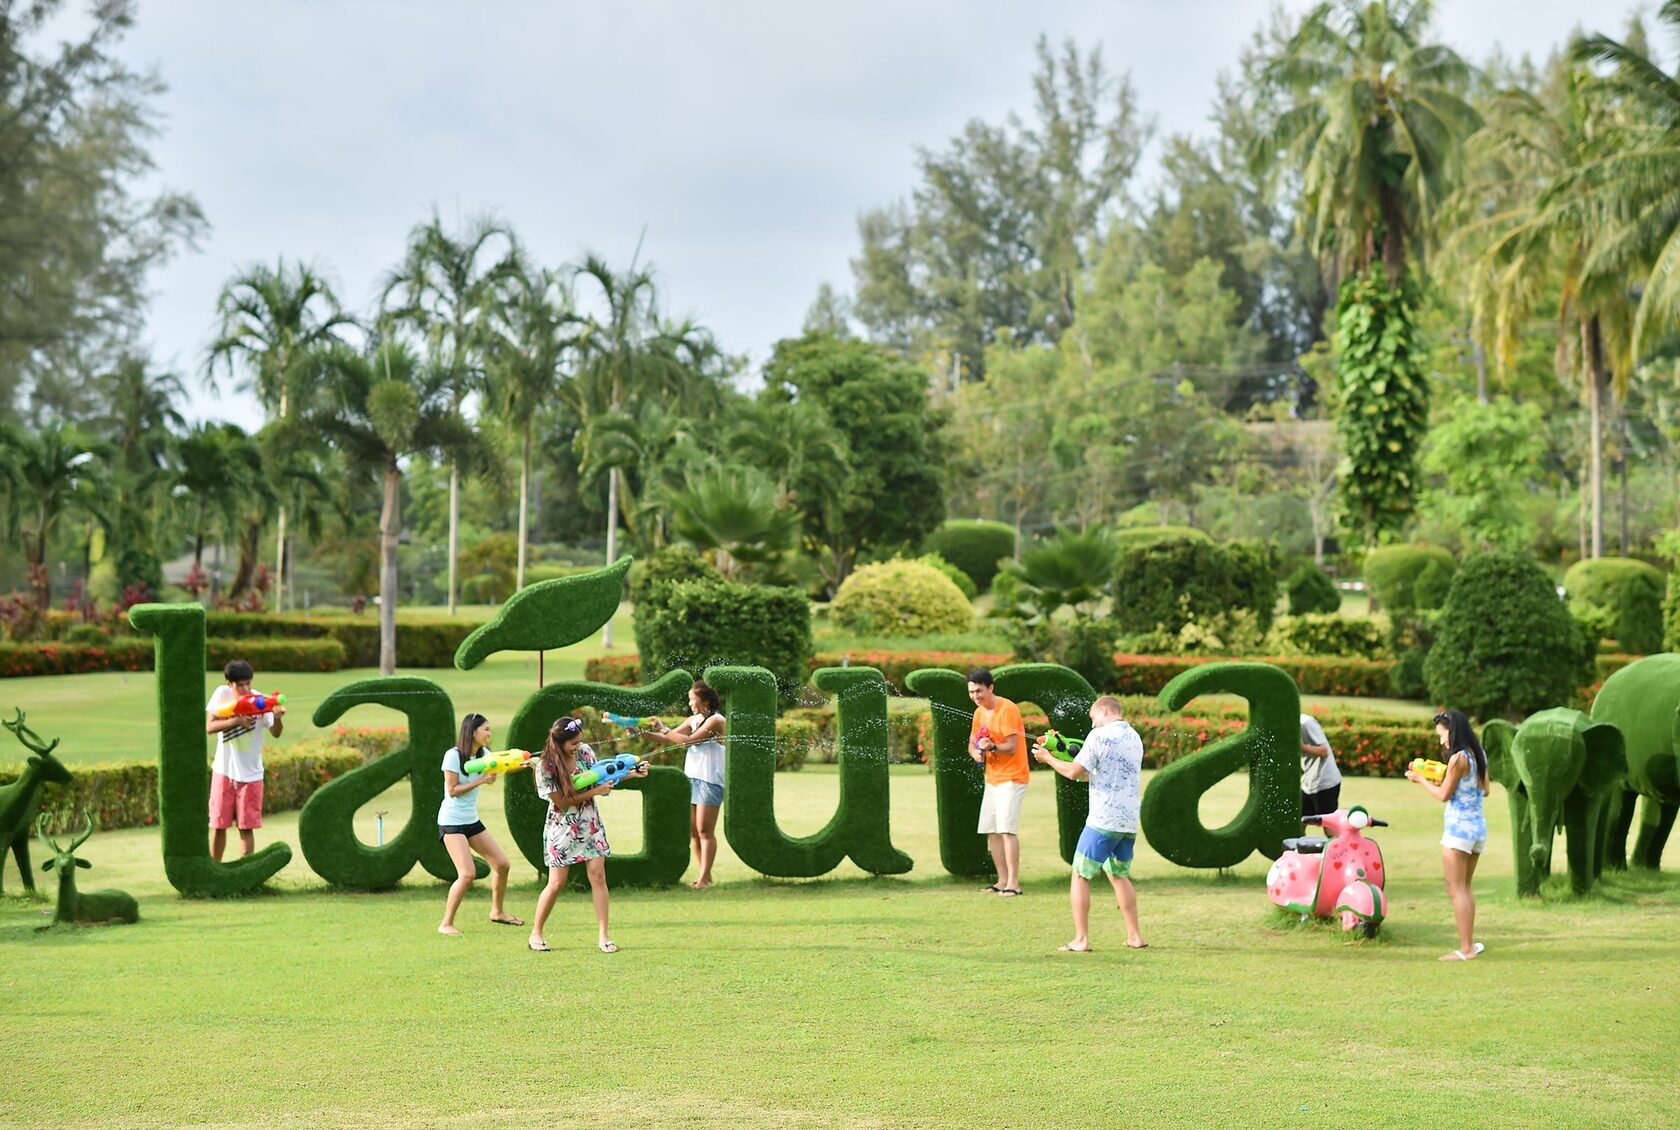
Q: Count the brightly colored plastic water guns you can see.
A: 7